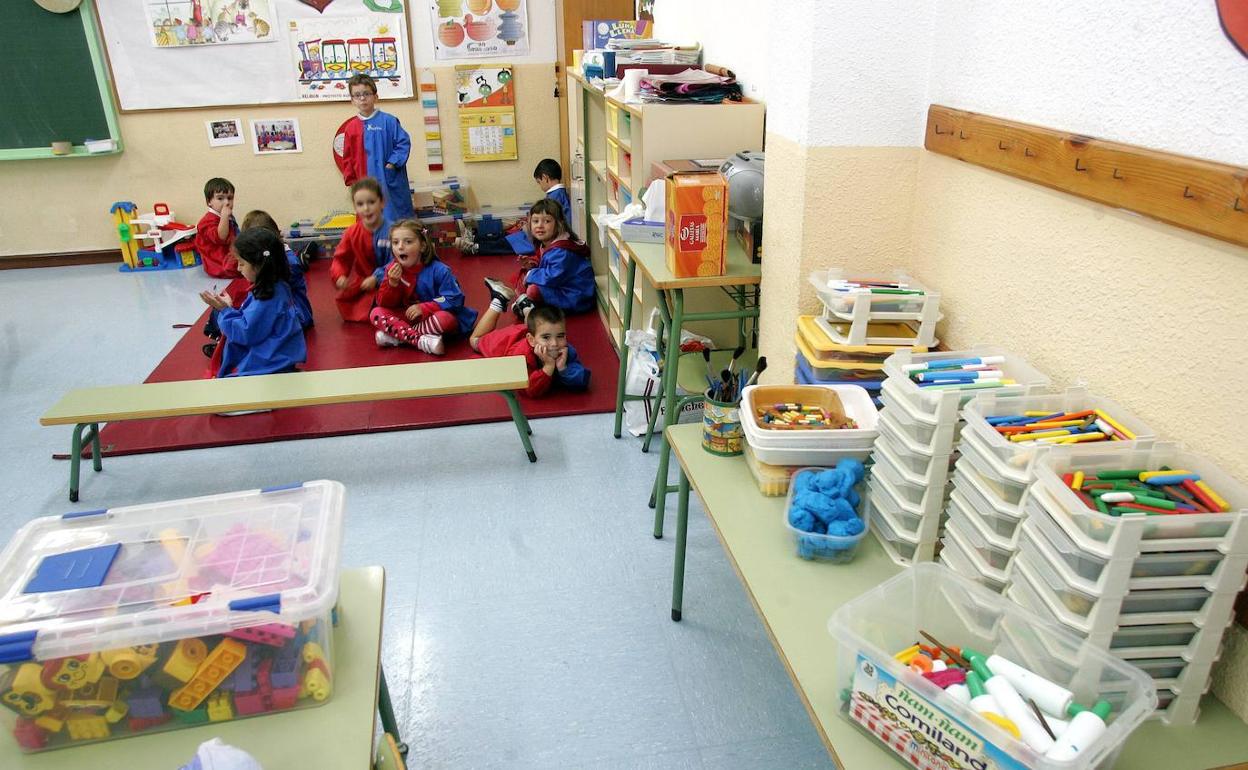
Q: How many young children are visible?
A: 9